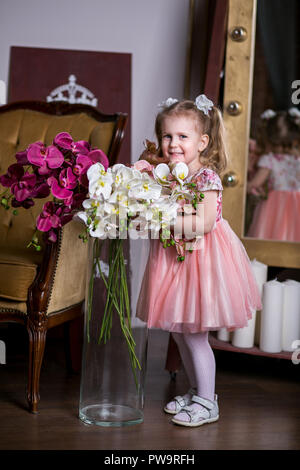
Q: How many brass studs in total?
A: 3